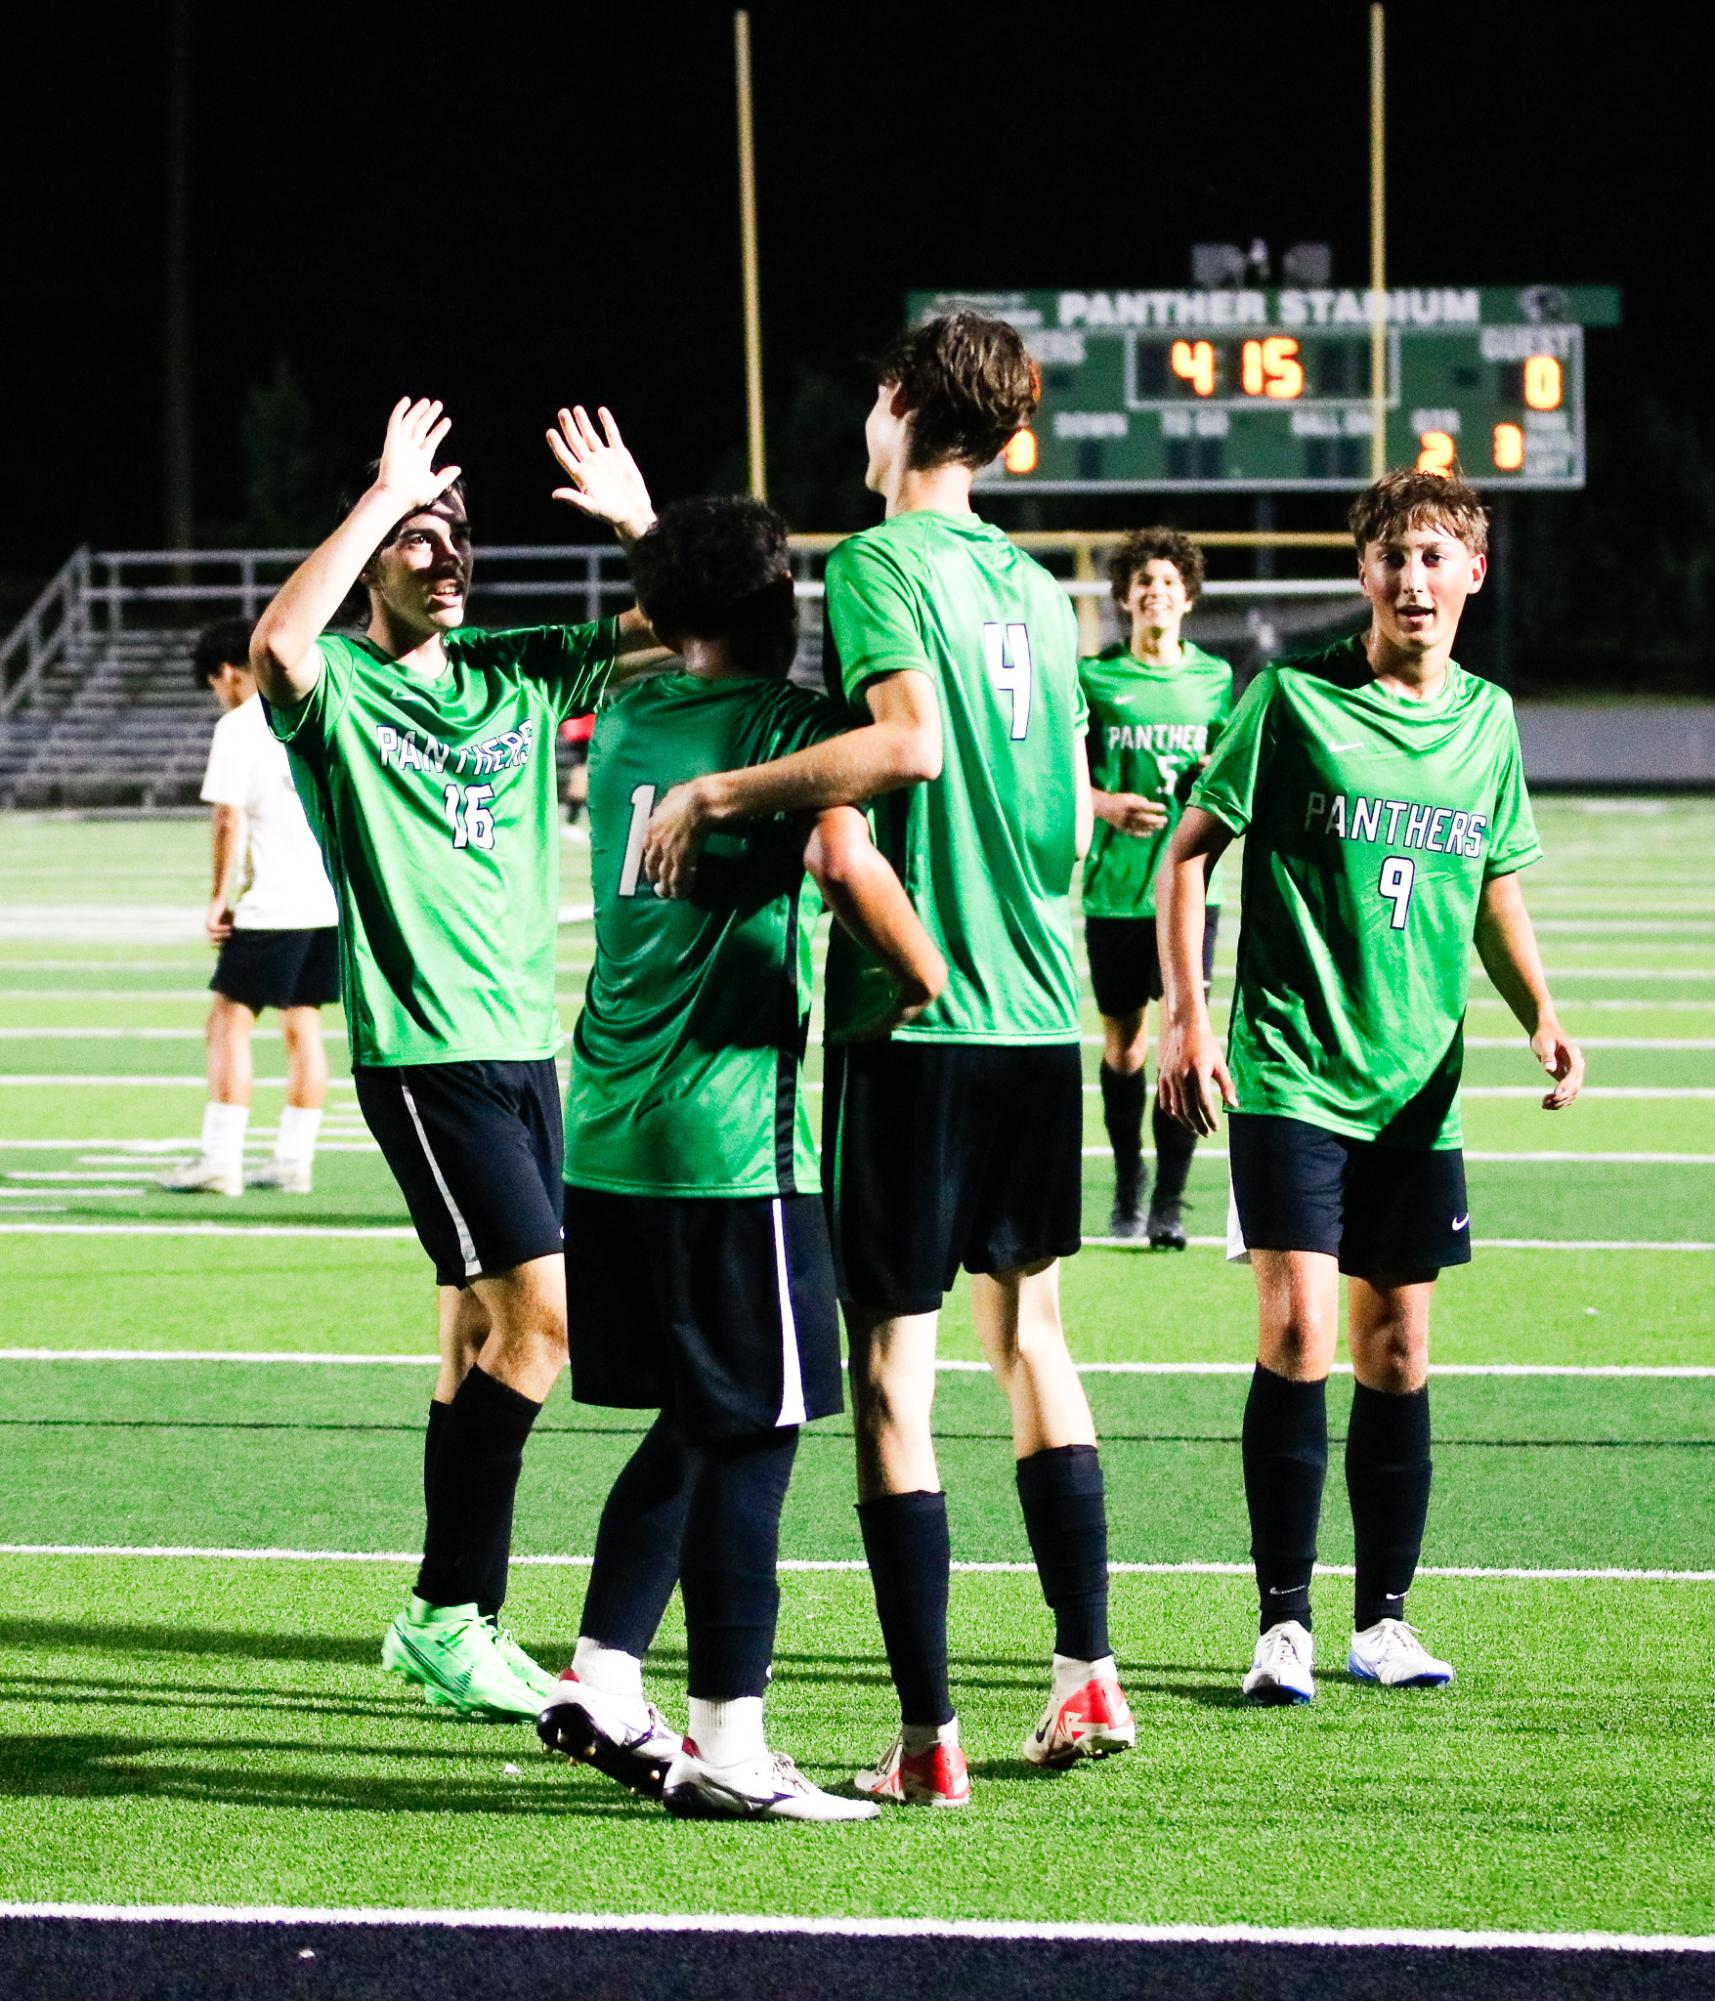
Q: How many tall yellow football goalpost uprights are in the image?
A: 2